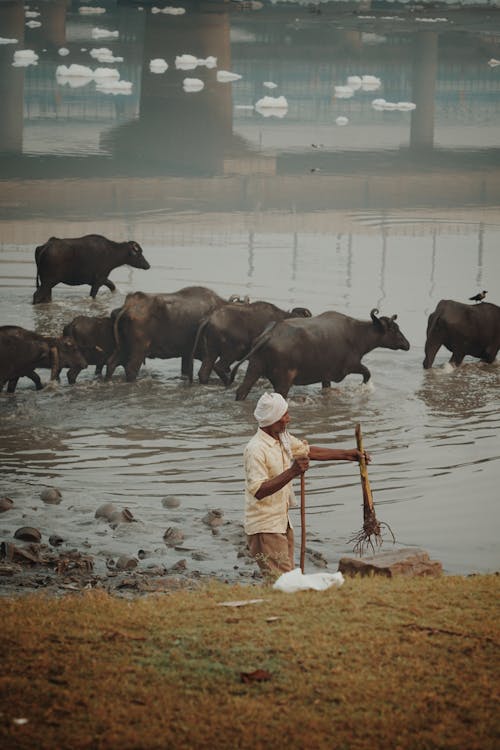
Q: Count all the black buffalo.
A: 7